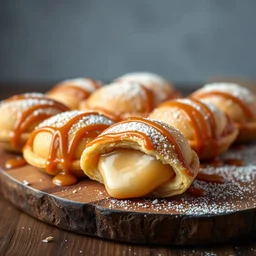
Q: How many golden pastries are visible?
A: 8